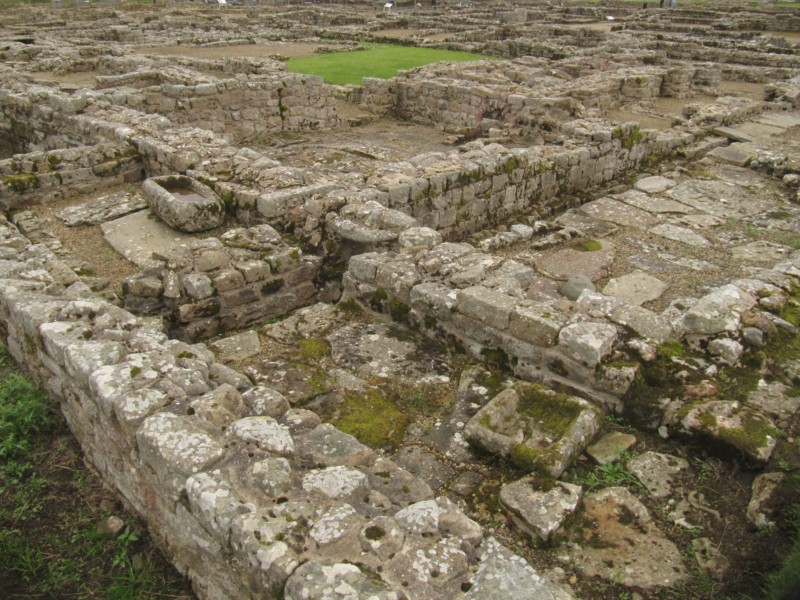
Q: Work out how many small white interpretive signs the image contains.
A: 3